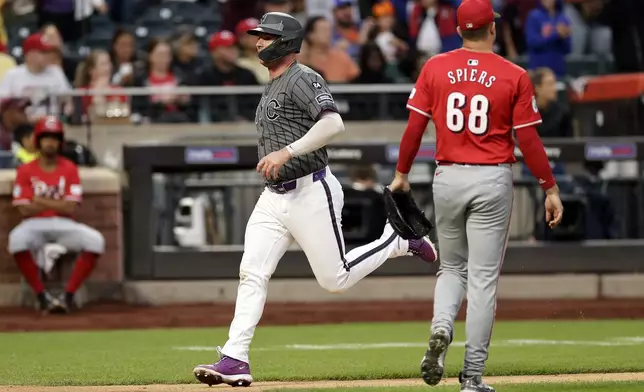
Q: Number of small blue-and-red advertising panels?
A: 3